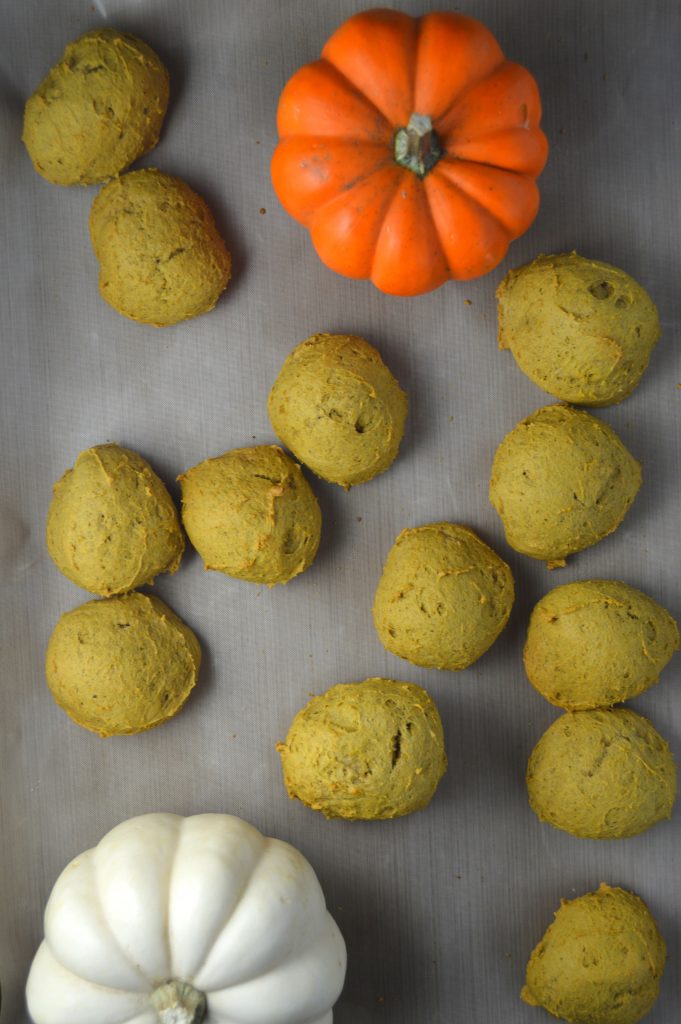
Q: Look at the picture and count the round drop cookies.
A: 13